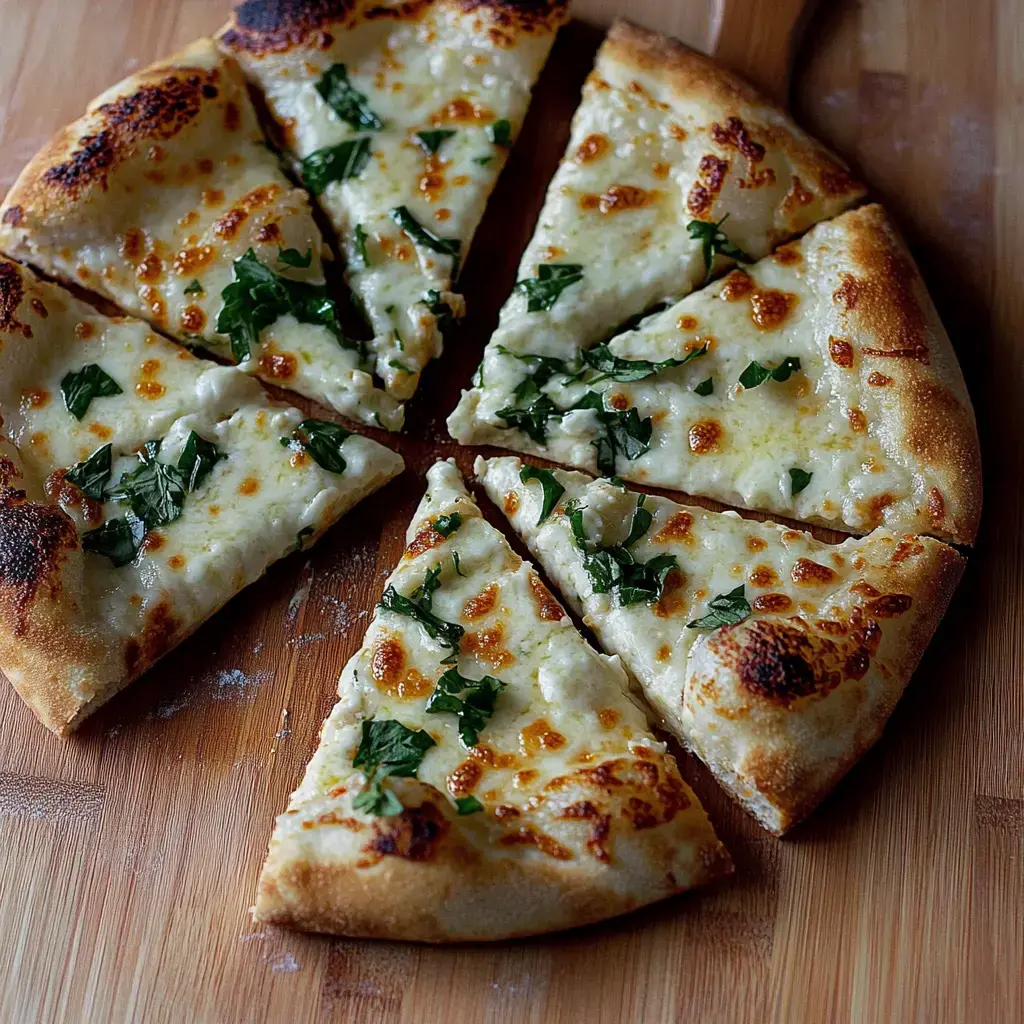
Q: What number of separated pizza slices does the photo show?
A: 7